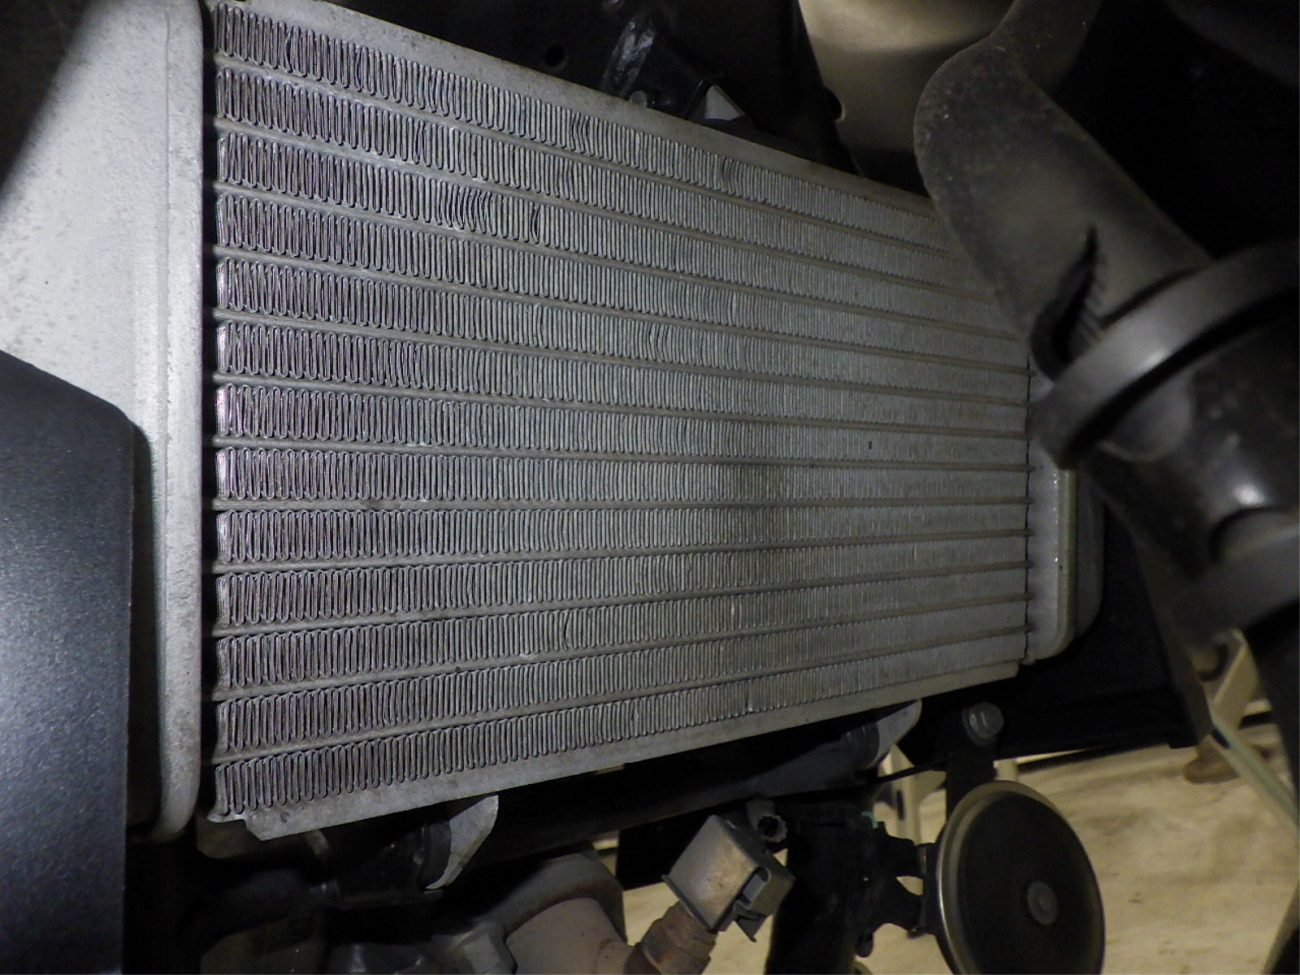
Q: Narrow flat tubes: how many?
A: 12